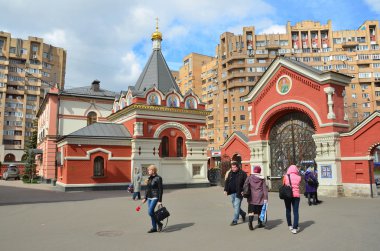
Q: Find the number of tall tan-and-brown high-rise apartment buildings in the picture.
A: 2